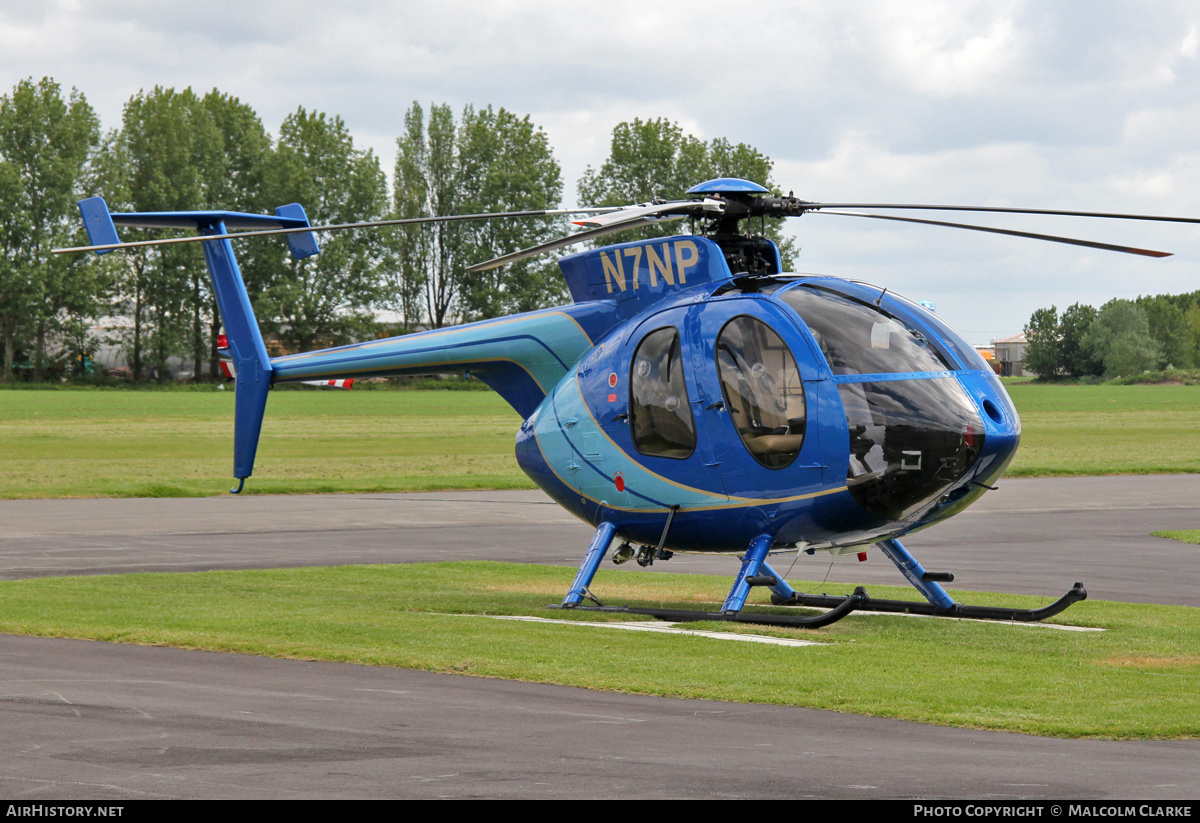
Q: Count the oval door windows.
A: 2